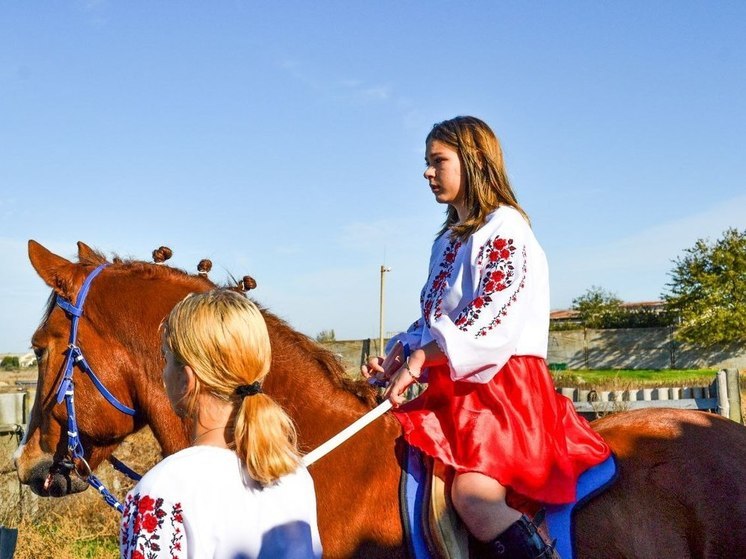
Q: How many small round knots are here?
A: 3